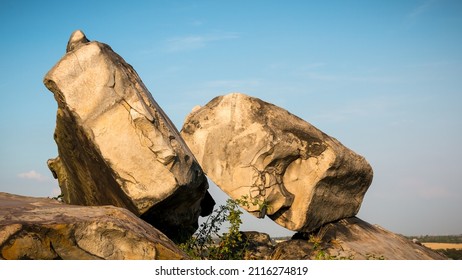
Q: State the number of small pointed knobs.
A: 1